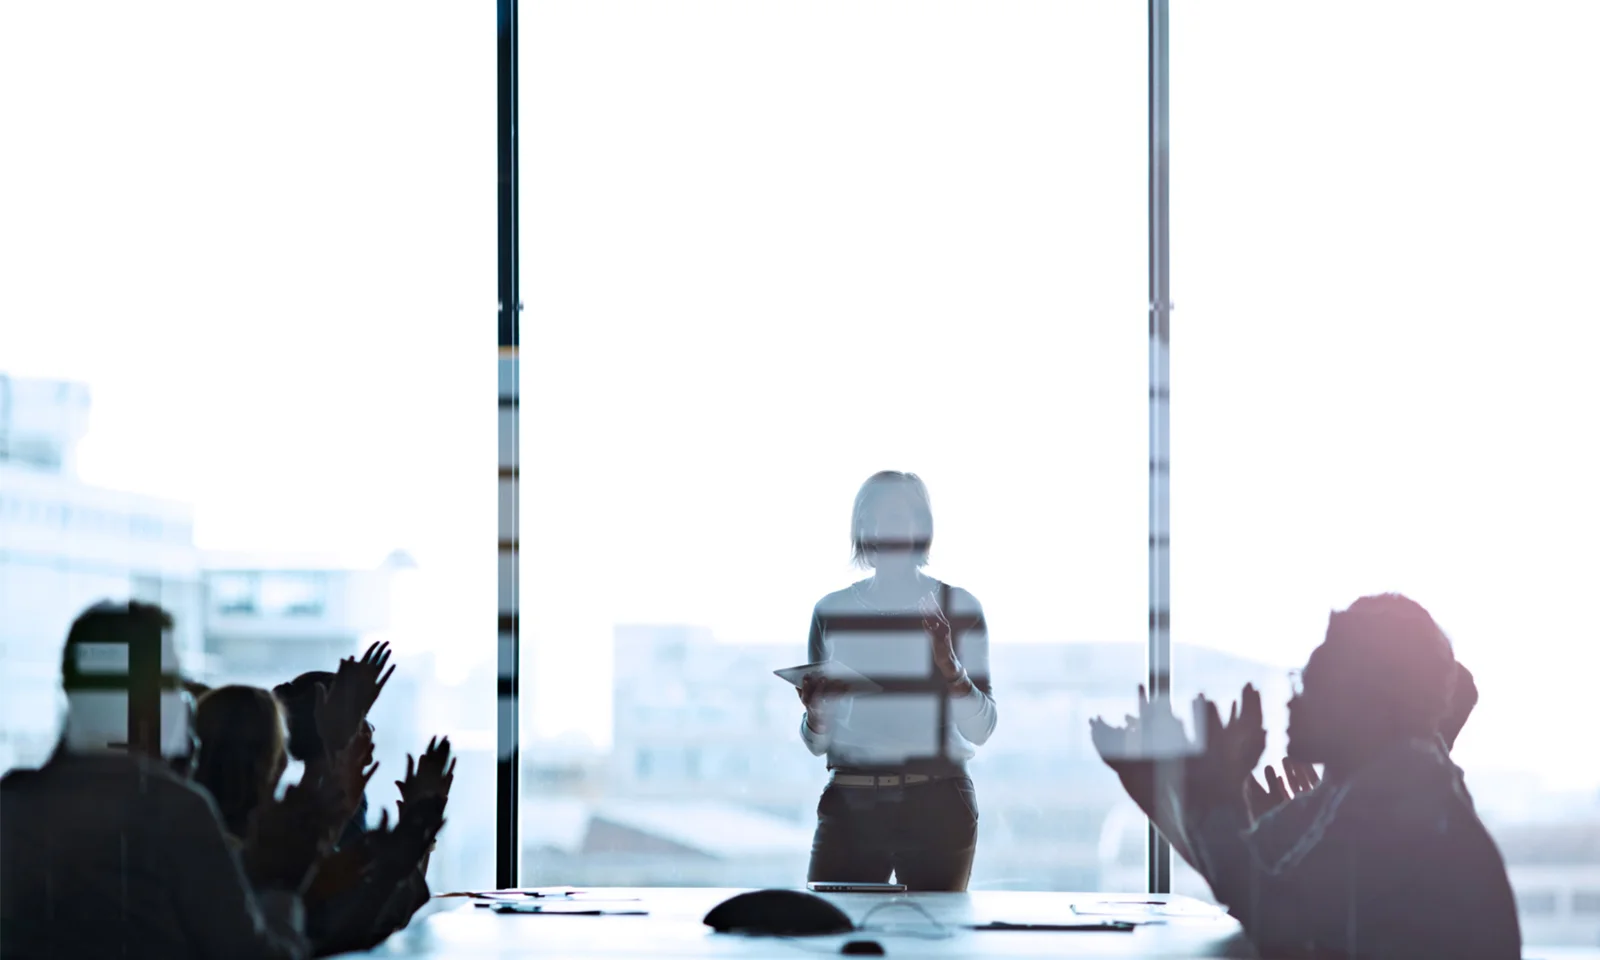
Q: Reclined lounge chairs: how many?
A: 0